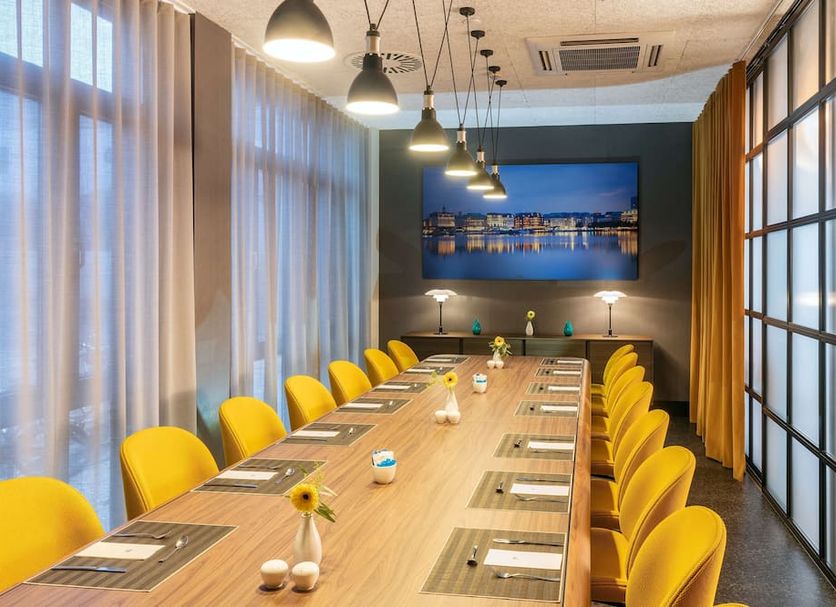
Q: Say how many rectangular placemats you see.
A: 14